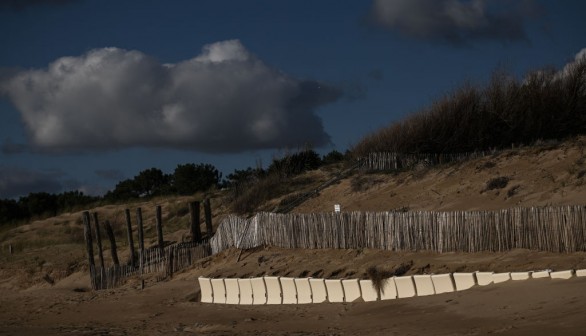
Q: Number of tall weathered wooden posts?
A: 8